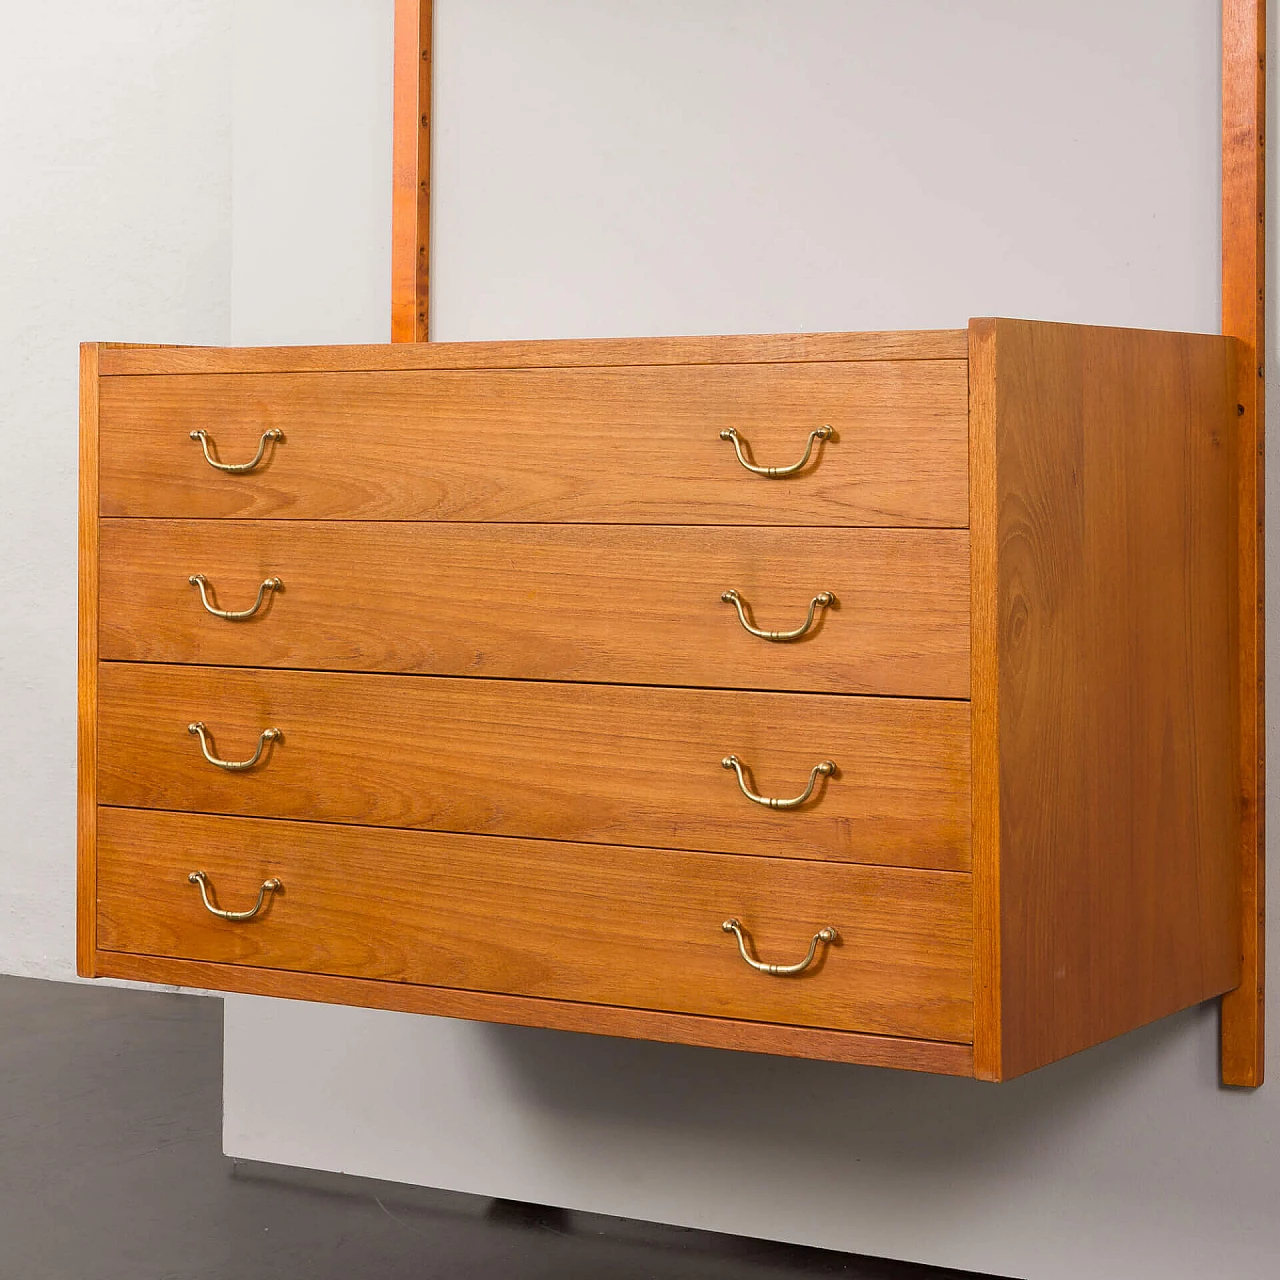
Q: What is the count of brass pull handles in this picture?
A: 8